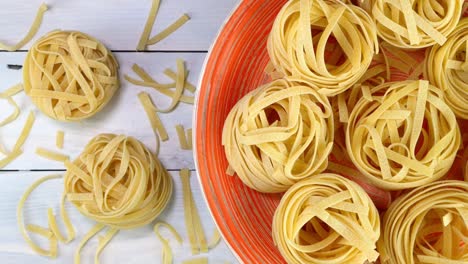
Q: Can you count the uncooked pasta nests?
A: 9